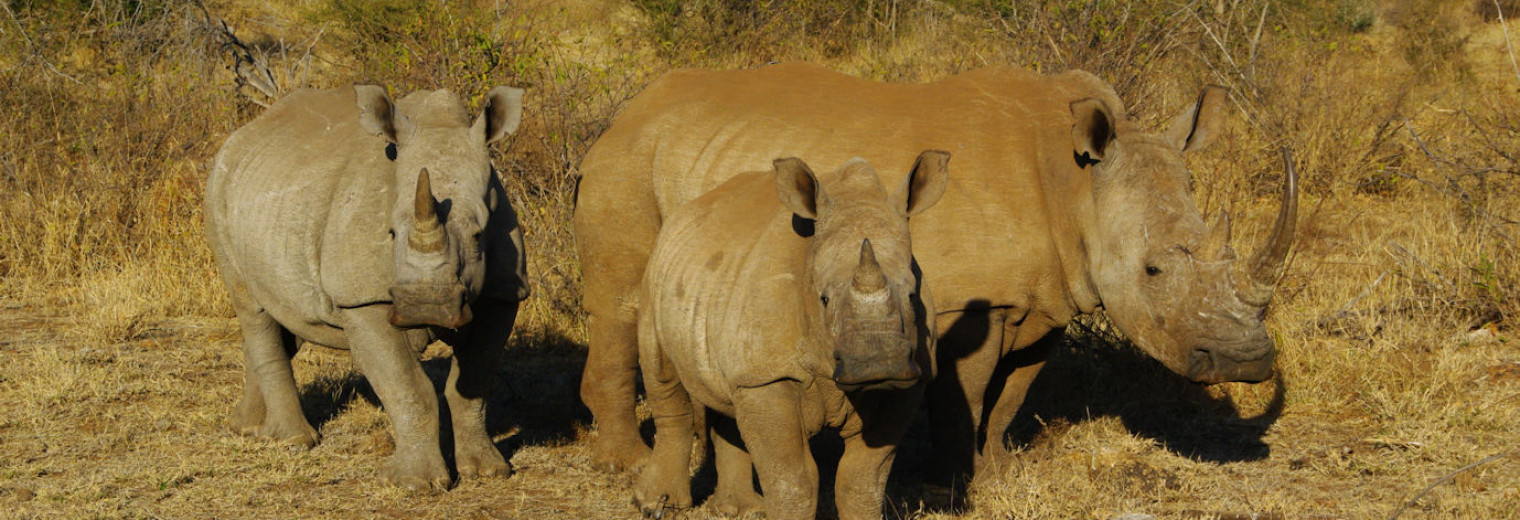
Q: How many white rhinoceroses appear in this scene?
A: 3